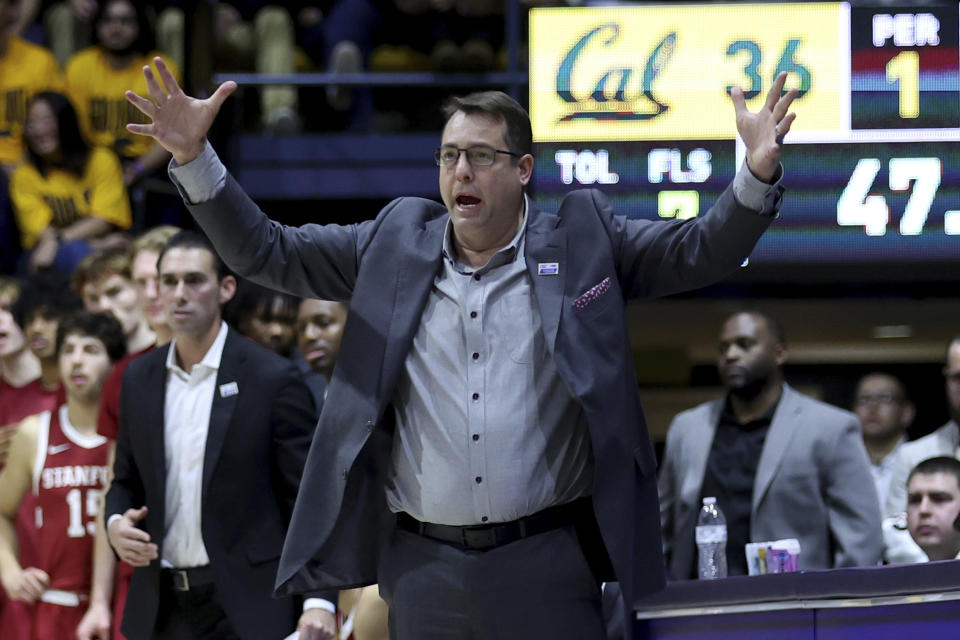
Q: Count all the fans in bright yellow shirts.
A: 3